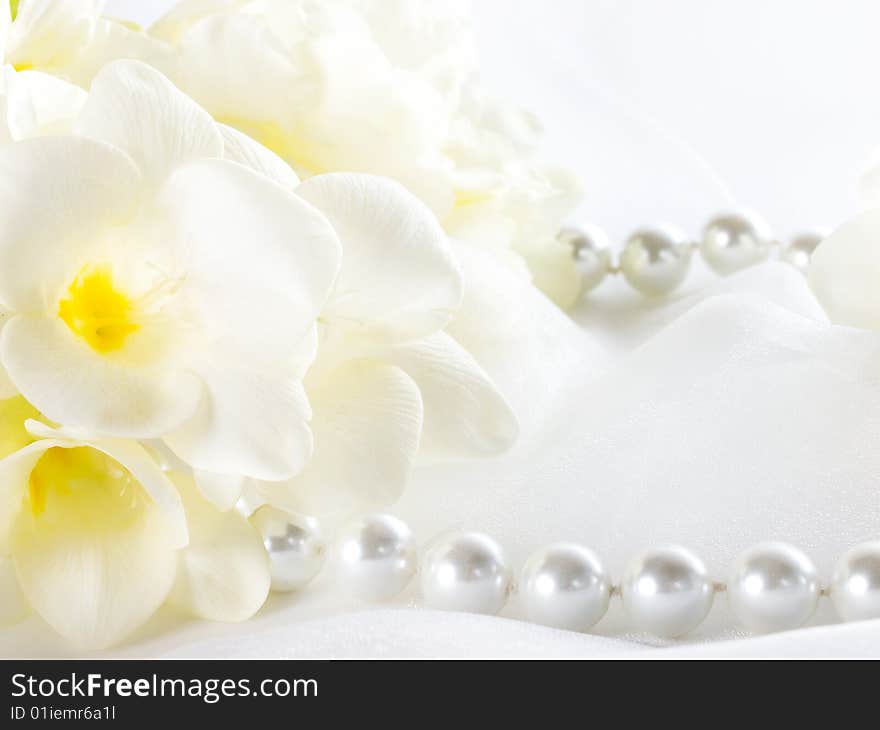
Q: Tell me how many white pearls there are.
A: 11